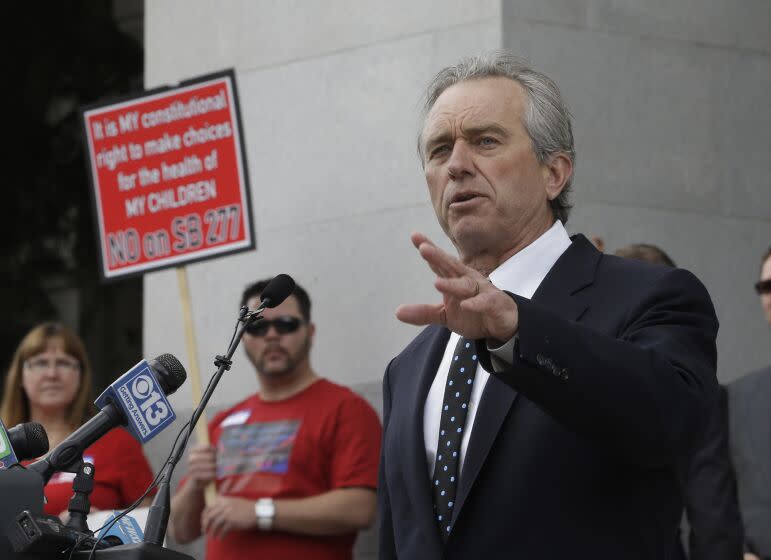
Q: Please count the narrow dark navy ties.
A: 1